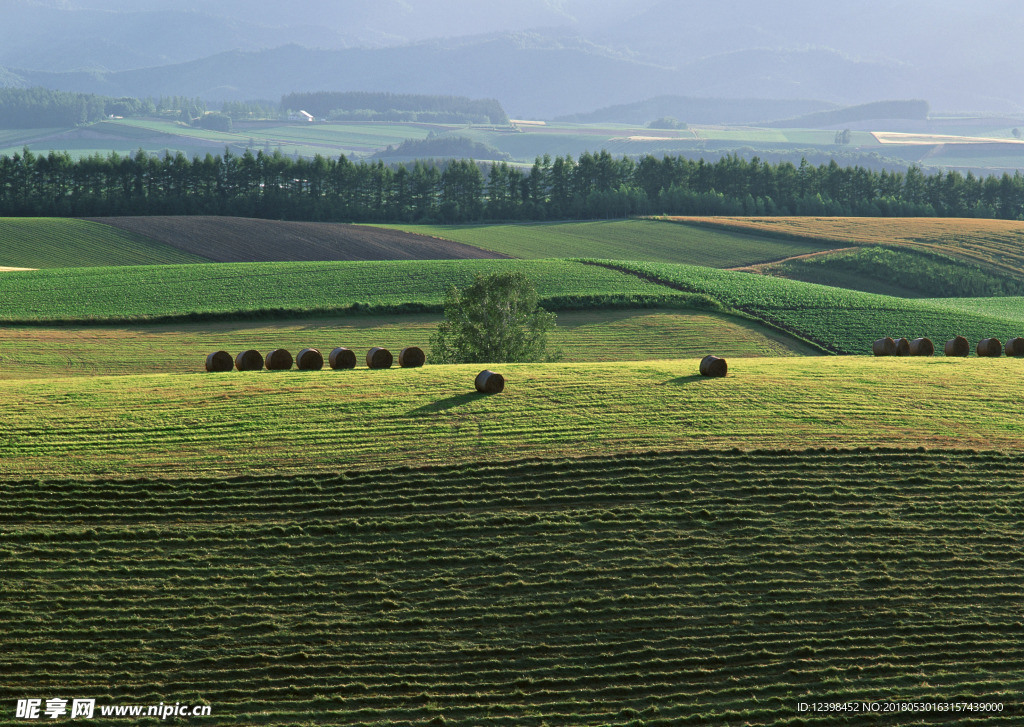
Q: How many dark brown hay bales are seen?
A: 15